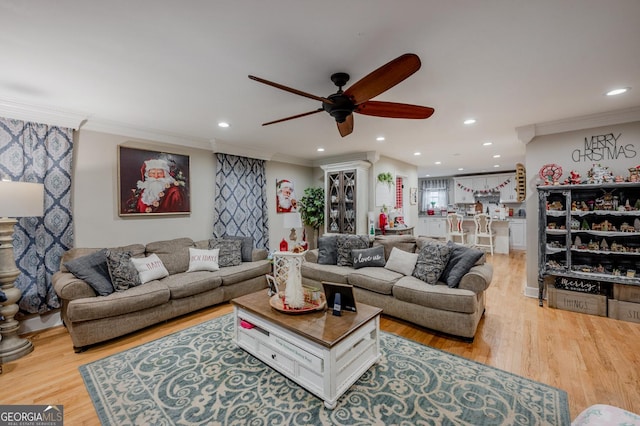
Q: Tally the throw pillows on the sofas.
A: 12